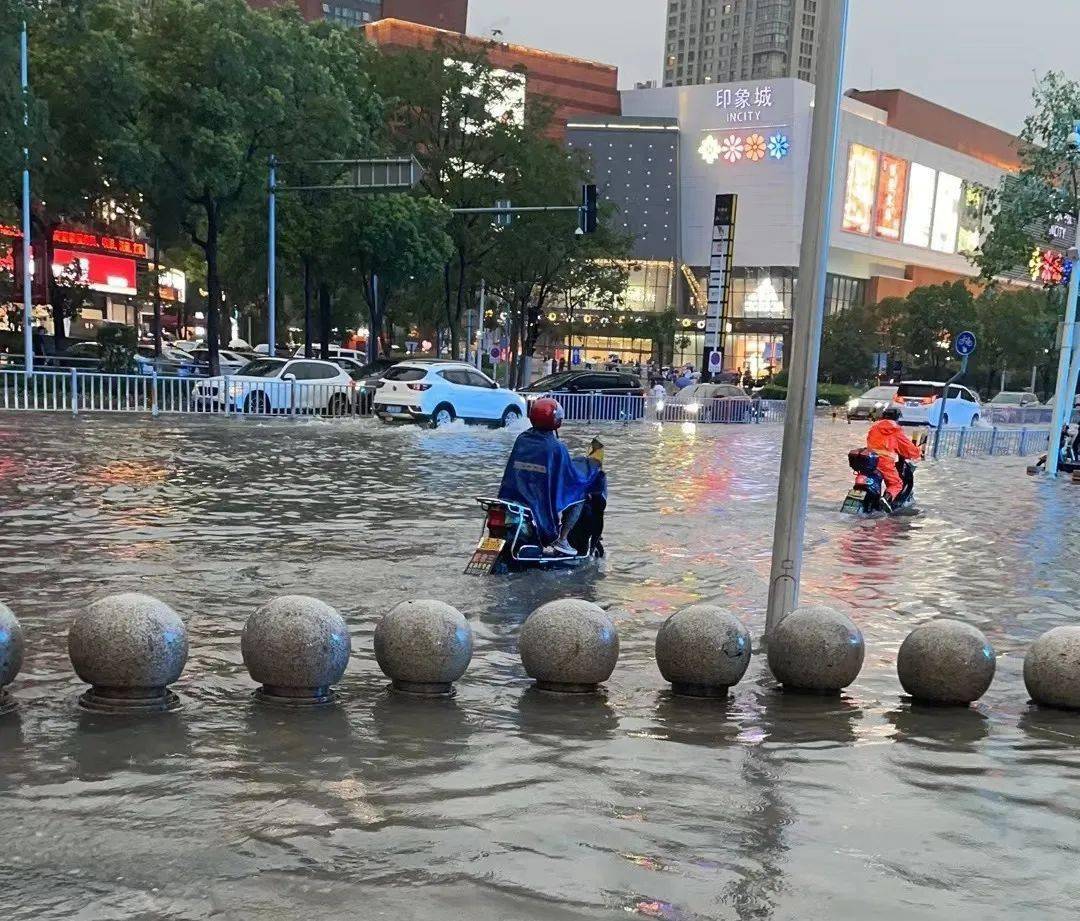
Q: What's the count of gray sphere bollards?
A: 9